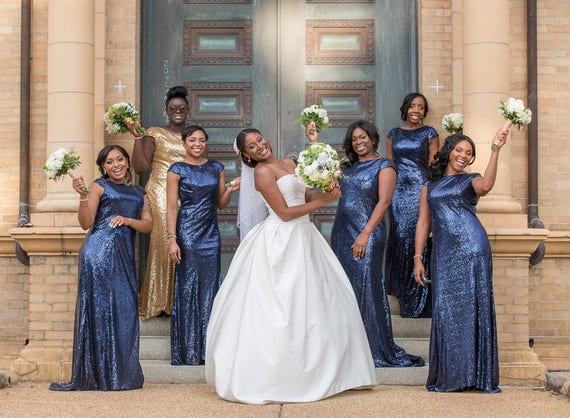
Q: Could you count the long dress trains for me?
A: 2